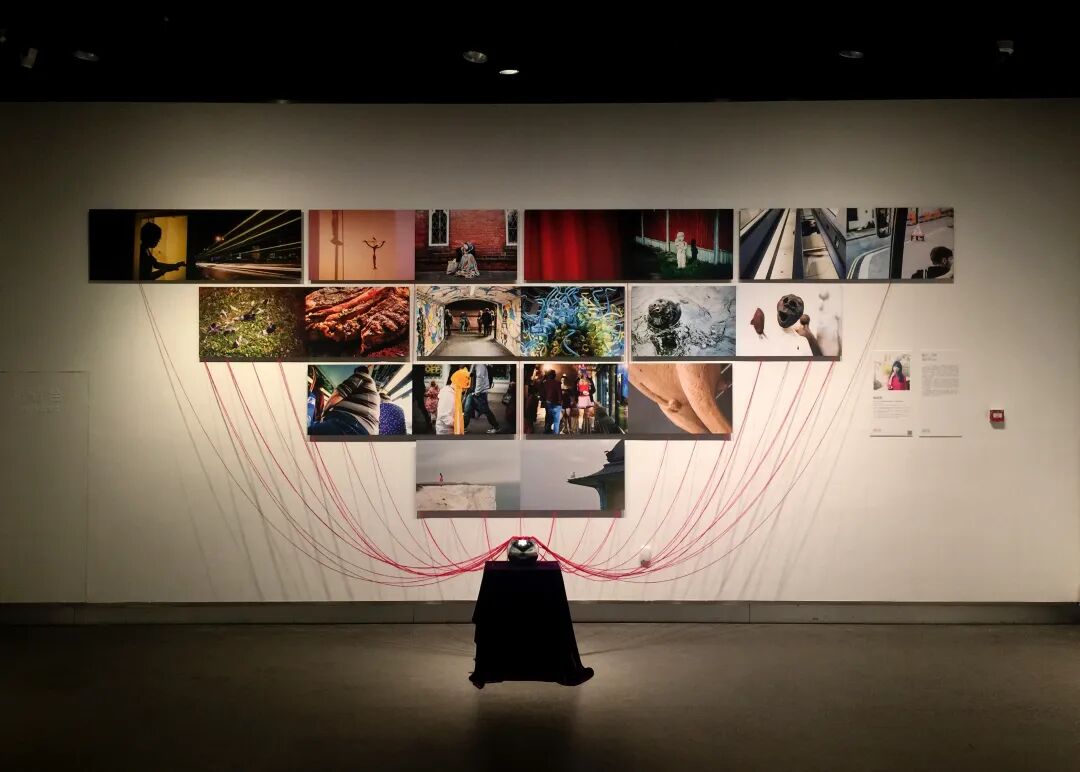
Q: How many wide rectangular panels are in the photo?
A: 10